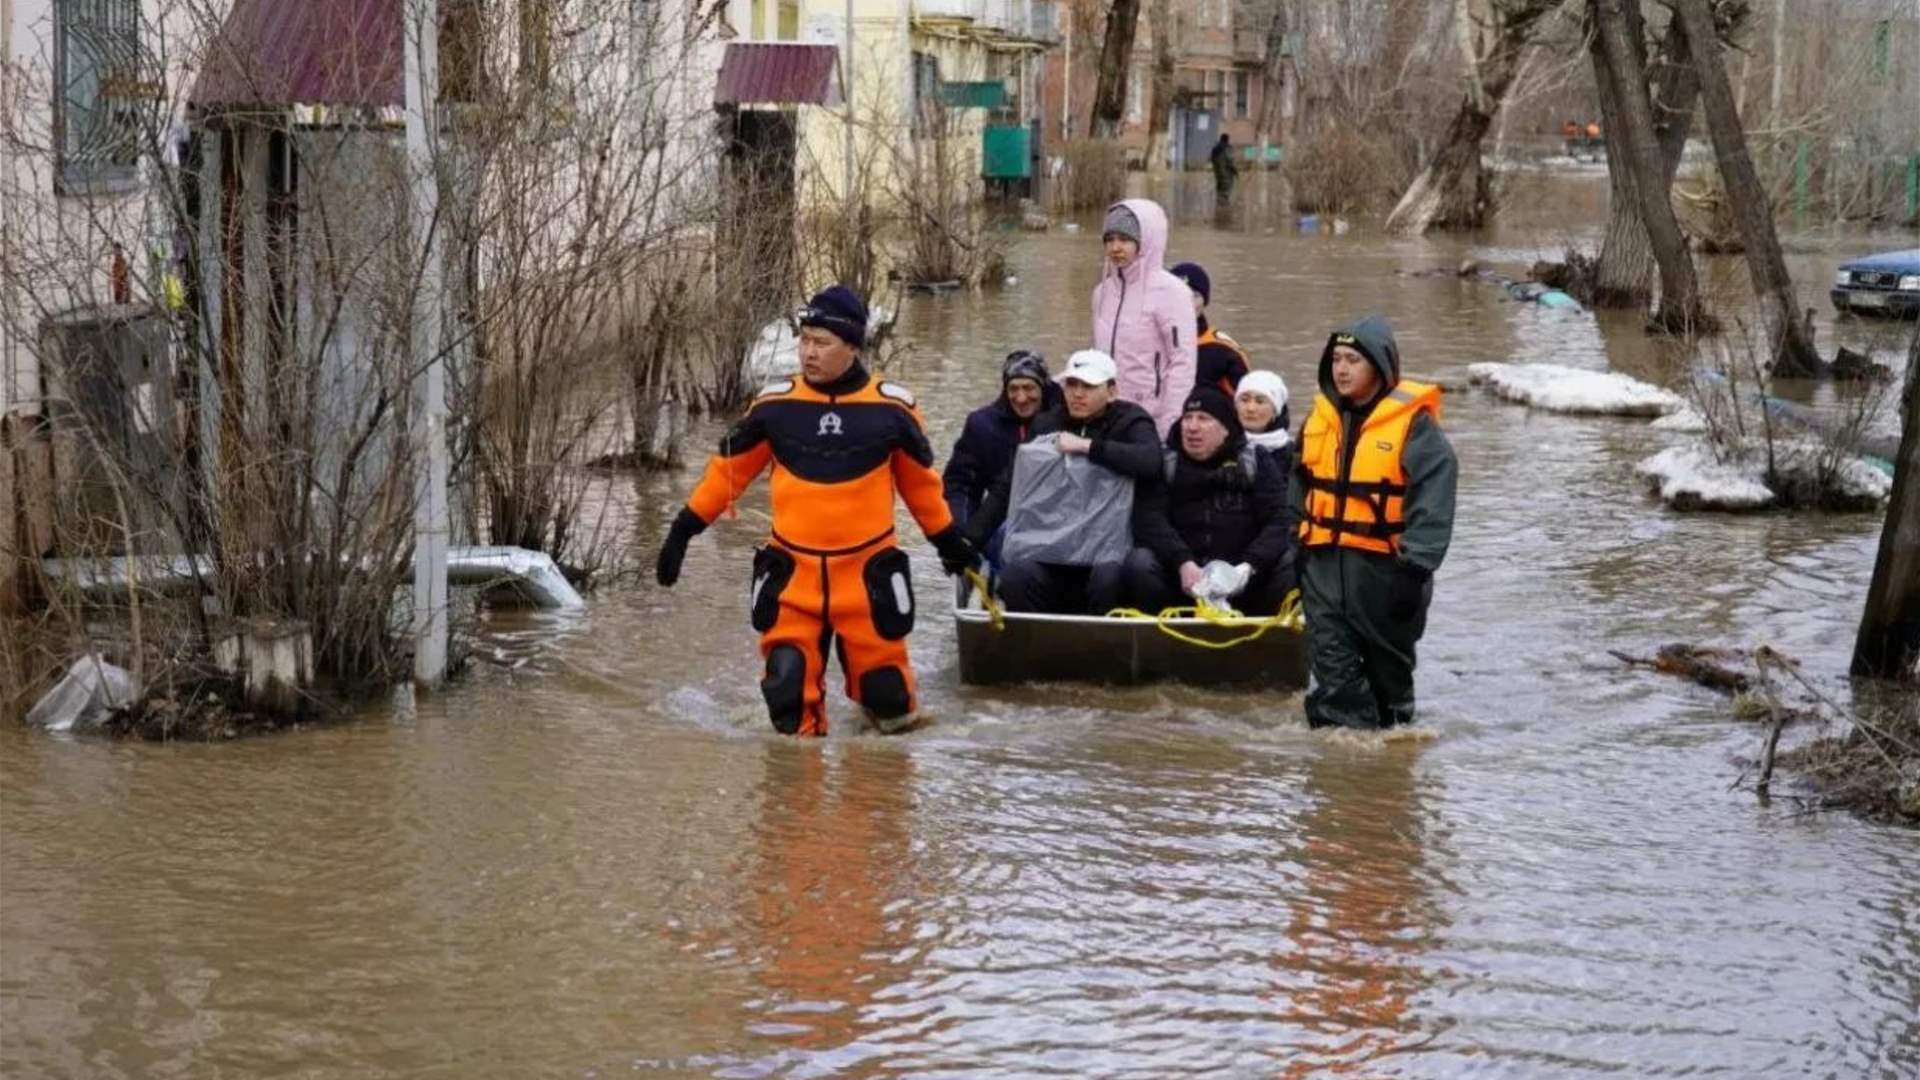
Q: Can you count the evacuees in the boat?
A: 5